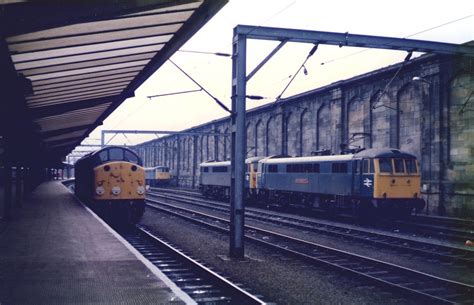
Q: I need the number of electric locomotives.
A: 3